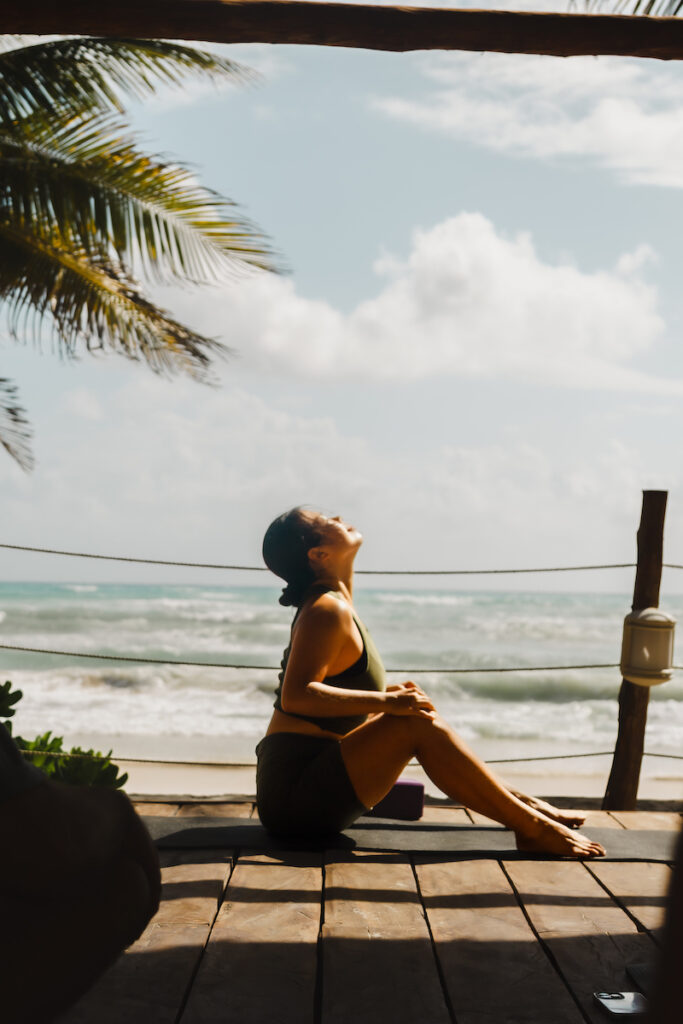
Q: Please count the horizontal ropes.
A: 3